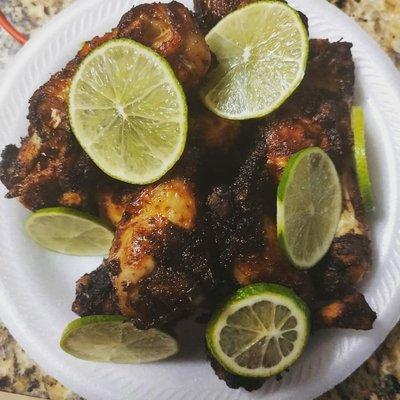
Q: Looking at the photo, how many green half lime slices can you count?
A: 7